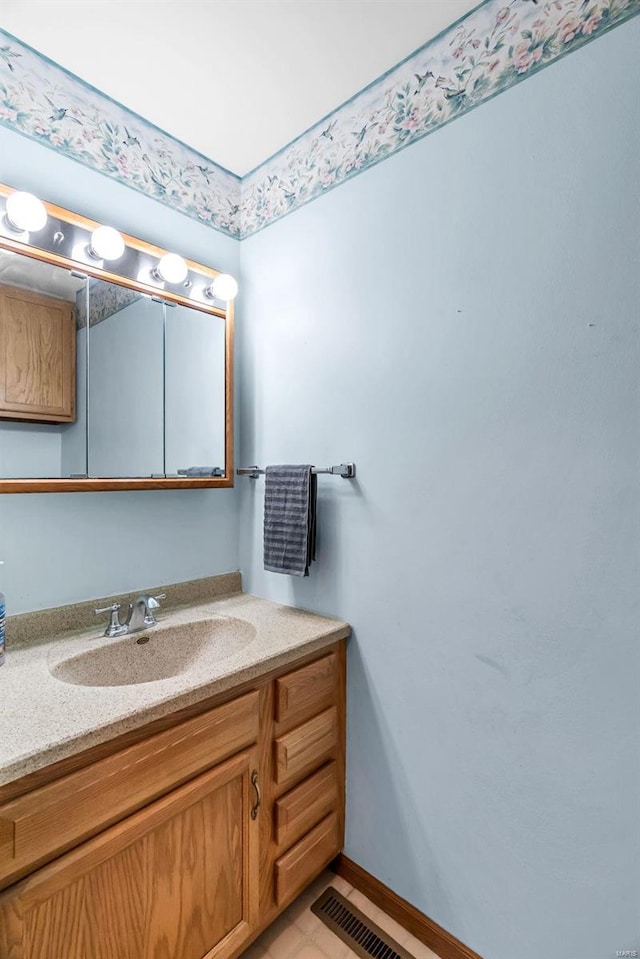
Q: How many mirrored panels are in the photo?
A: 3